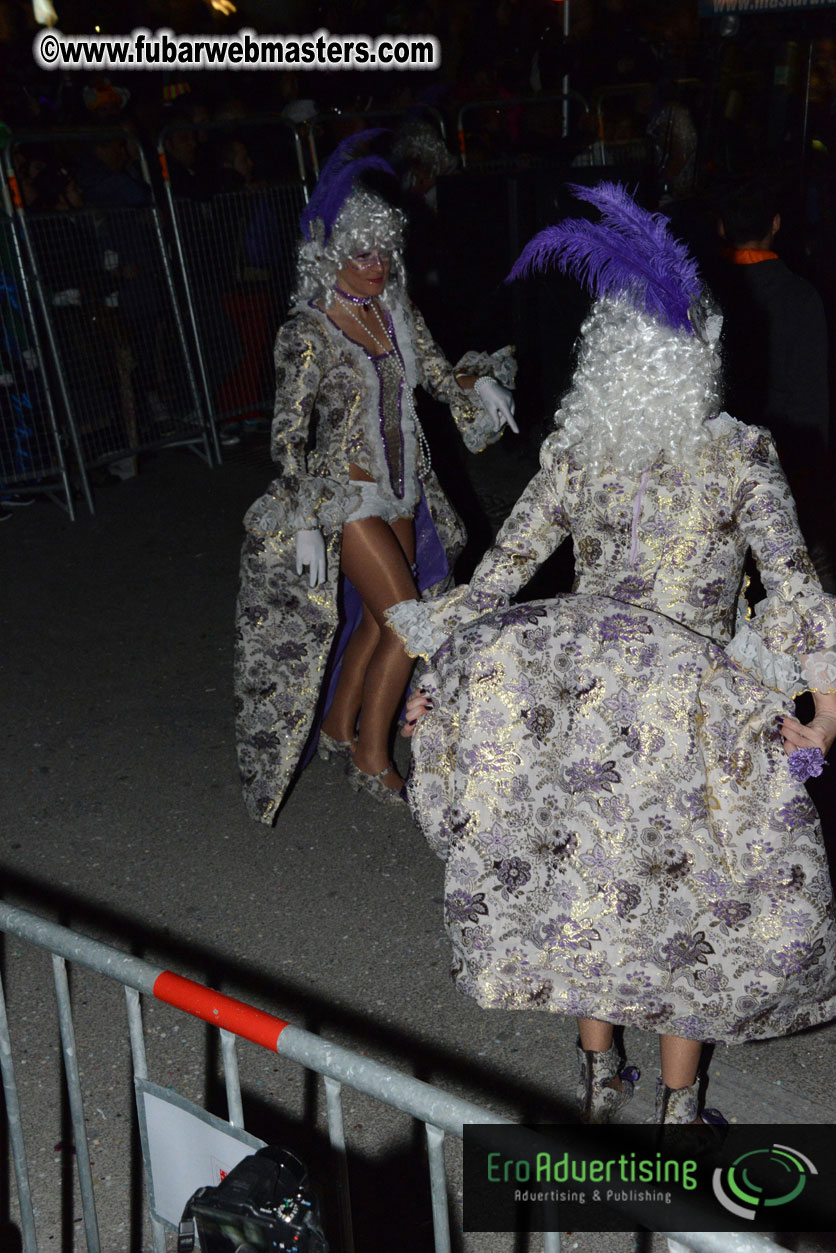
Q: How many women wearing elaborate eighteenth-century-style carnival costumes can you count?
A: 2